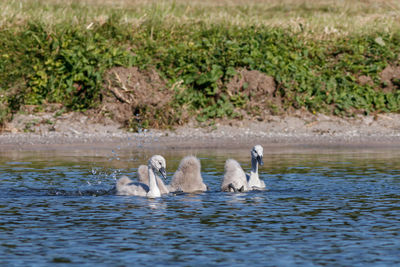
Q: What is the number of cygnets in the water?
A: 5